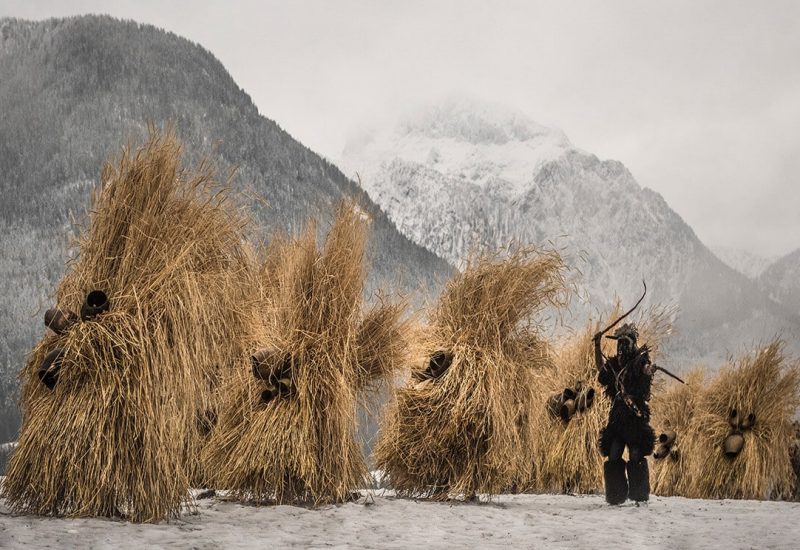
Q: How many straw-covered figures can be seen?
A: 6